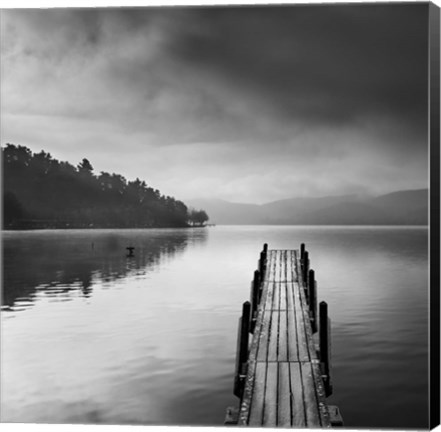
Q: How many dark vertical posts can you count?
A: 8